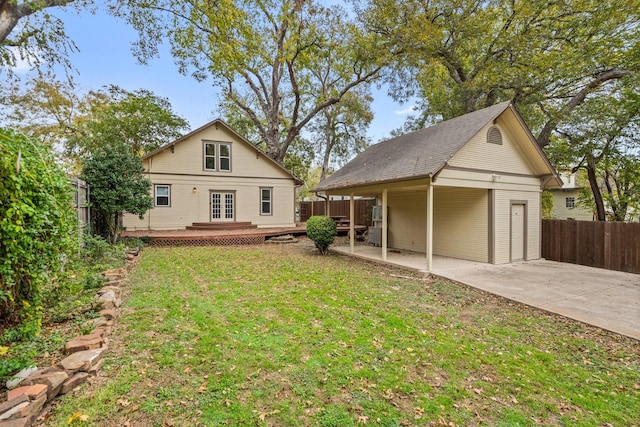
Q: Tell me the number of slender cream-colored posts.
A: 4